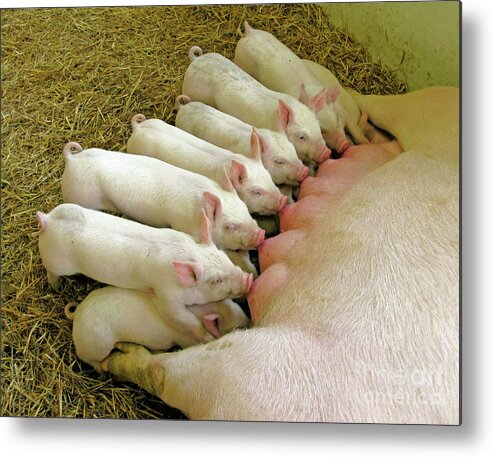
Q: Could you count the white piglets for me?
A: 8